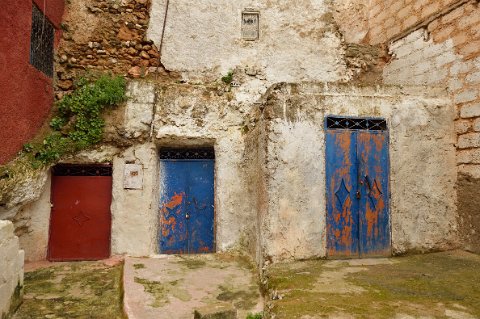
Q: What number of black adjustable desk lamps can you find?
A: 0